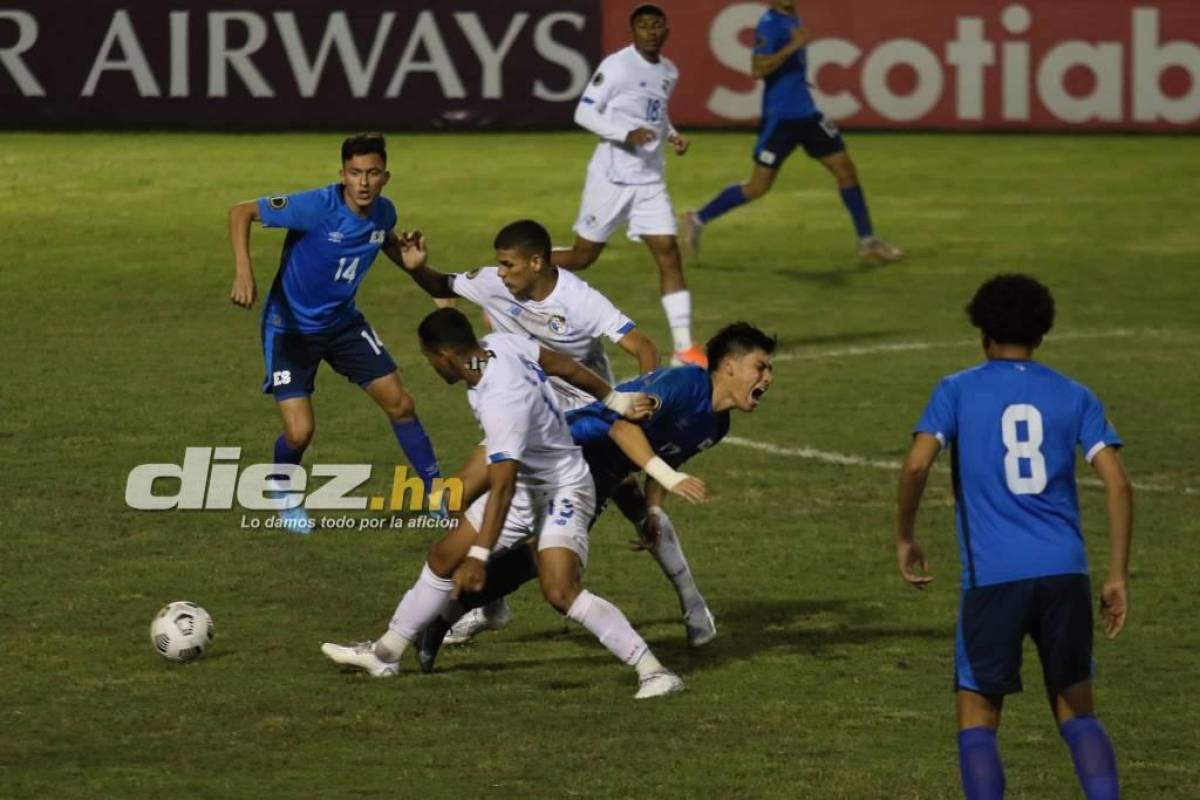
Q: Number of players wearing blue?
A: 4